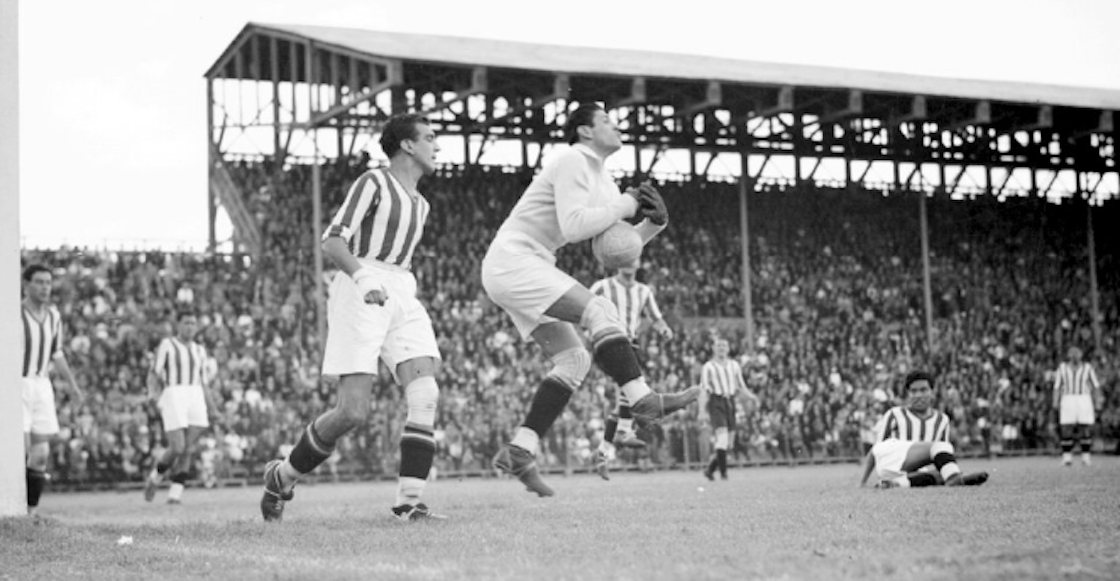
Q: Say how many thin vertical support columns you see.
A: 4